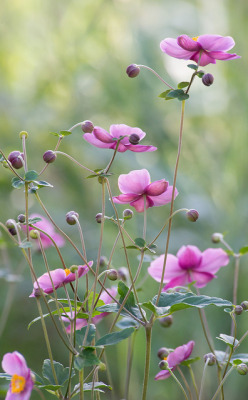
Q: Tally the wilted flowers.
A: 0